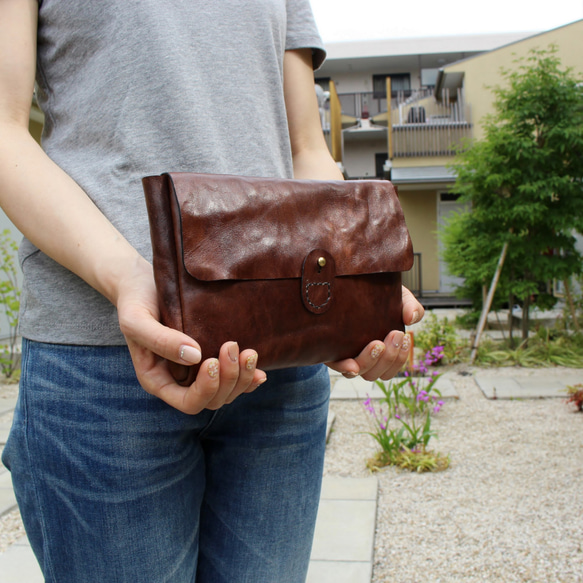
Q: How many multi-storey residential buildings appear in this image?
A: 2